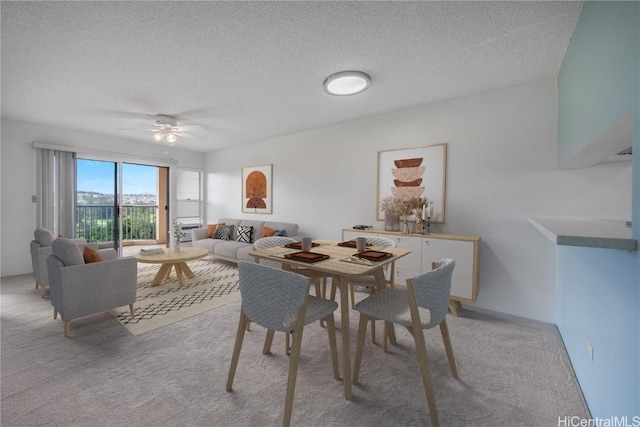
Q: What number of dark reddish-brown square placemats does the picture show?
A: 4